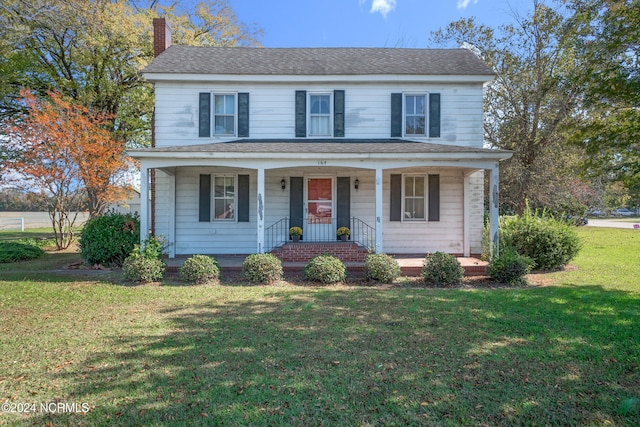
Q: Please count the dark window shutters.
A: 12